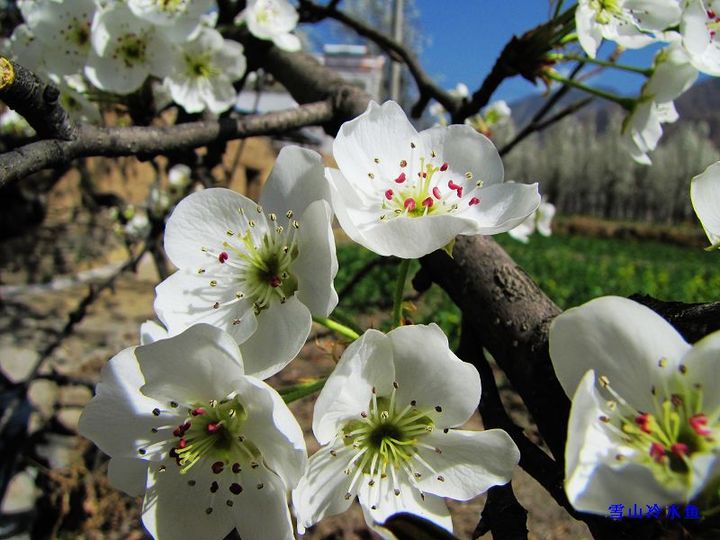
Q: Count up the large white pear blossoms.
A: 5